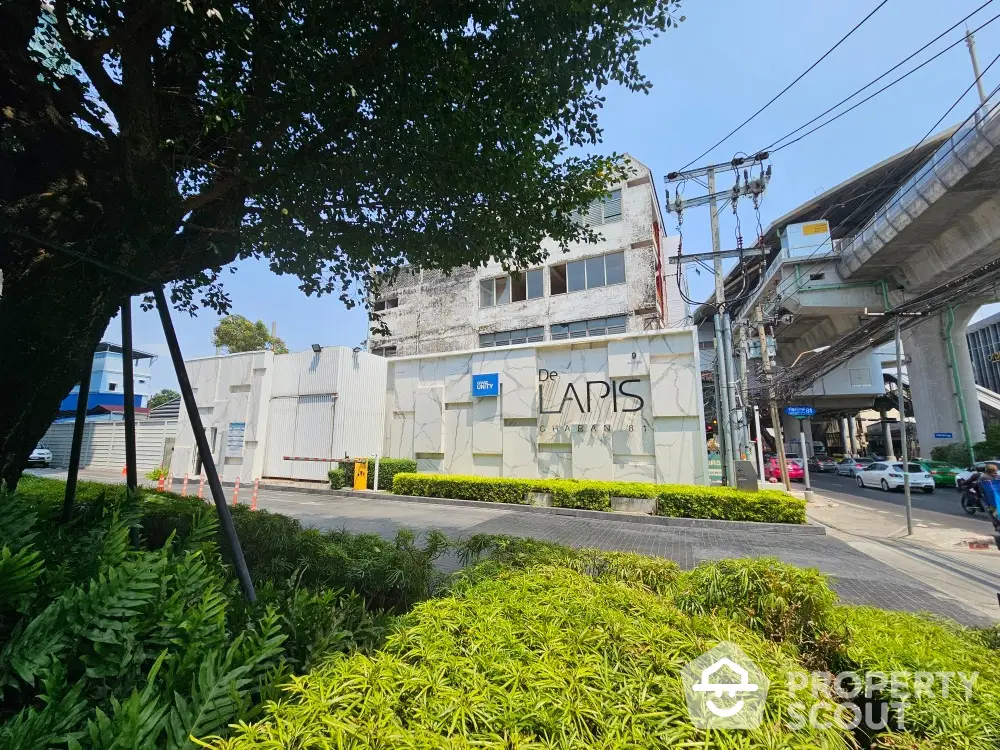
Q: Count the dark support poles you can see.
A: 3